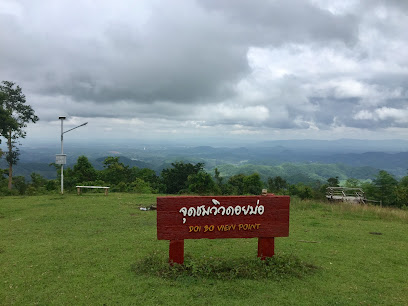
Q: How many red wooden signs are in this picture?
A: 1